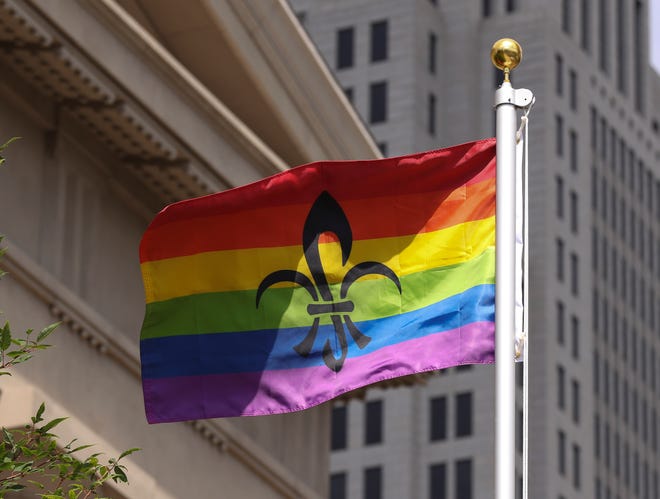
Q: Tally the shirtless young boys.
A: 0